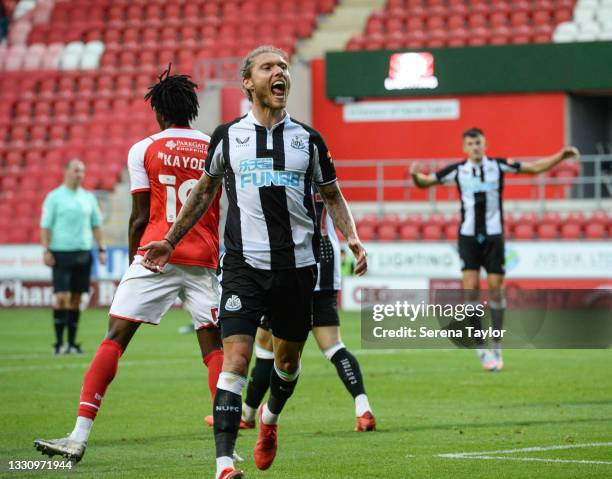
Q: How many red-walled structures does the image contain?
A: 1